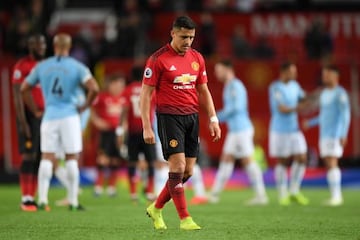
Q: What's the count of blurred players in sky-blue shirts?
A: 4